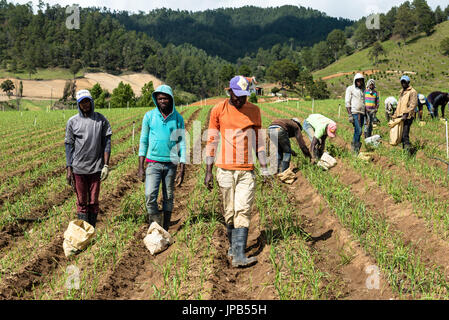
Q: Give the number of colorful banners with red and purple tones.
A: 0